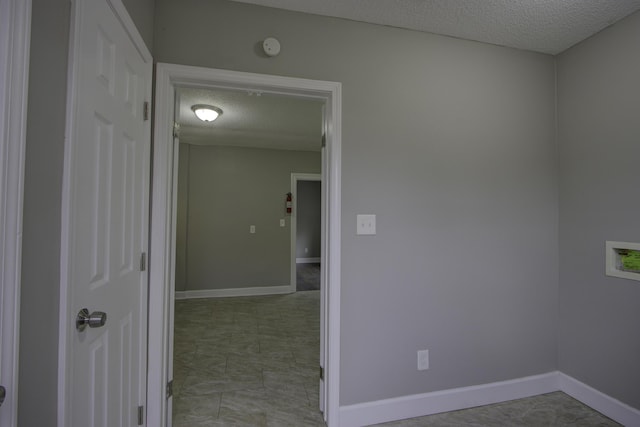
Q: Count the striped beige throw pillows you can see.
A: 0